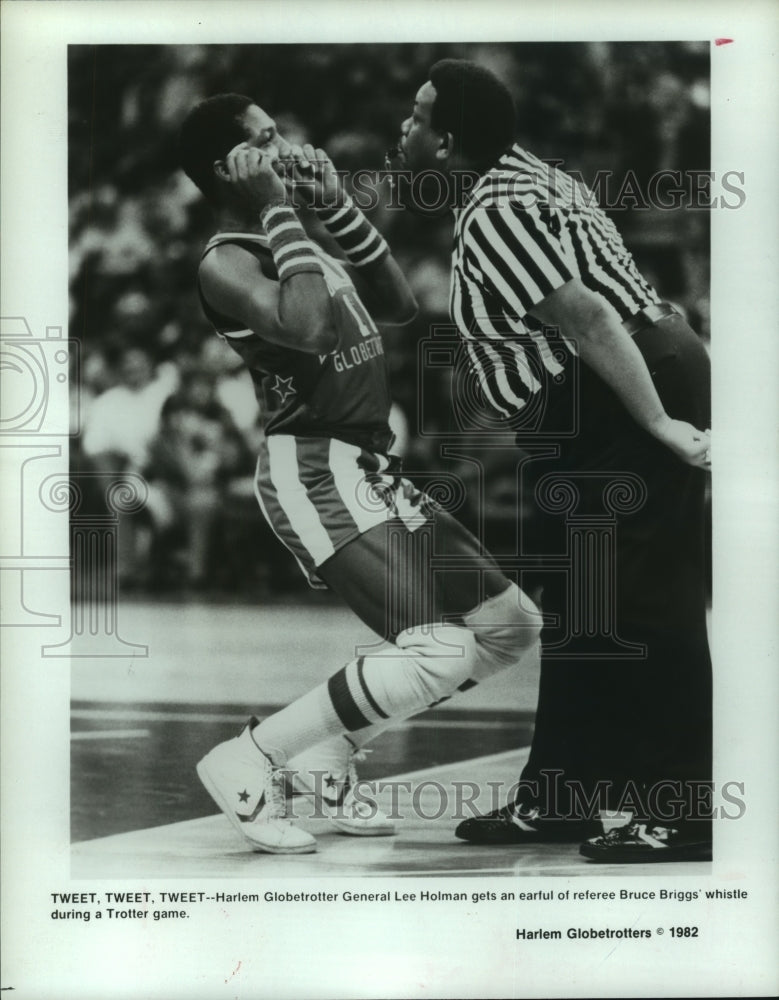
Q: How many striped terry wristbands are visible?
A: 2